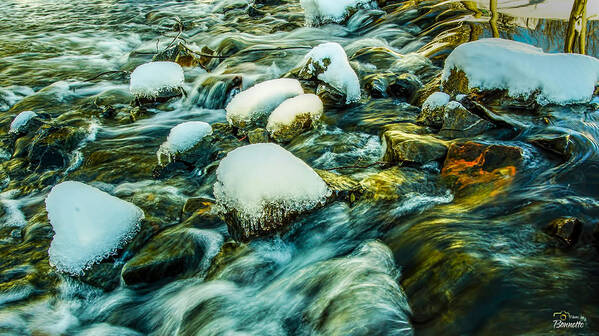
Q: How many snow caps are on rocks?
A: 11